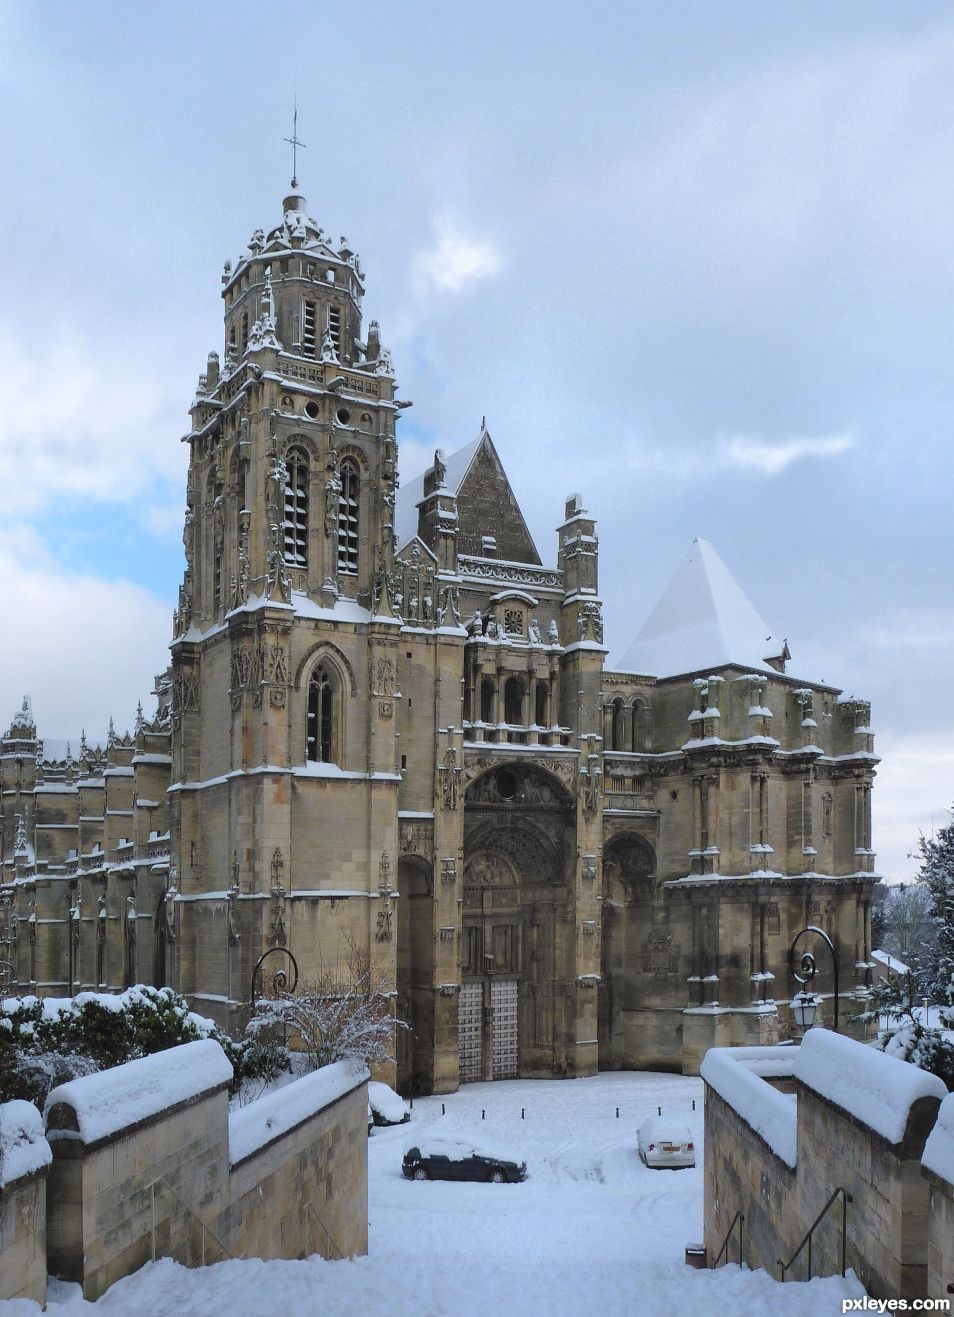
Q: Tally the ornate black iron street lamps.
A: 2